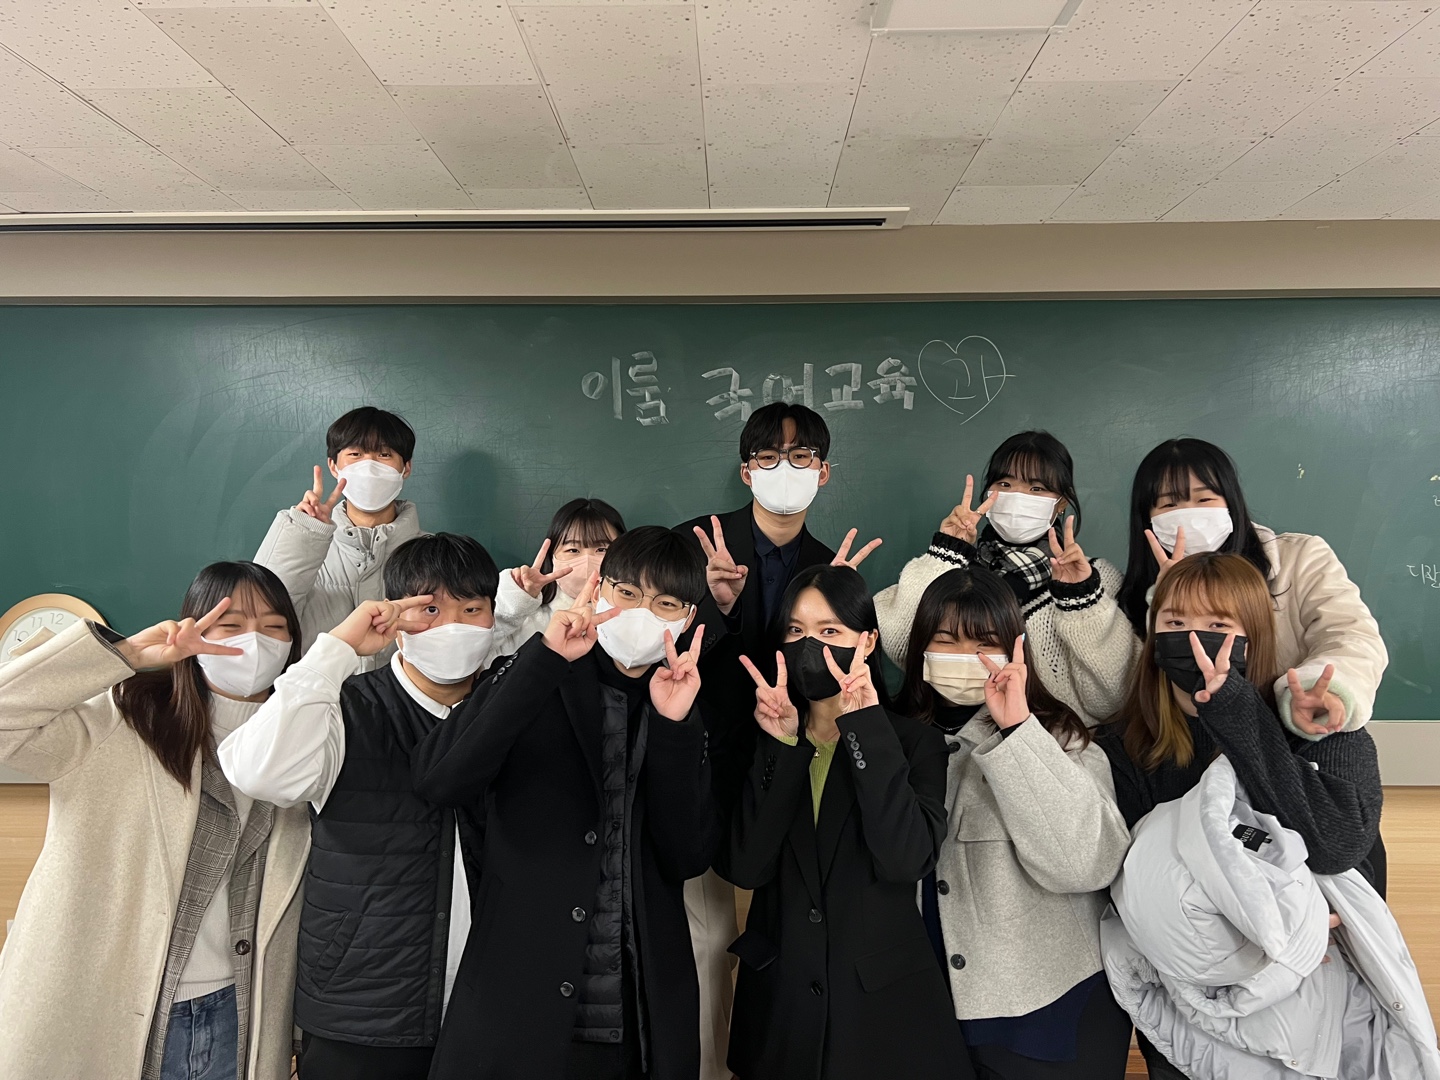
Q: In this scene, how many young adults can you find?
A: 11